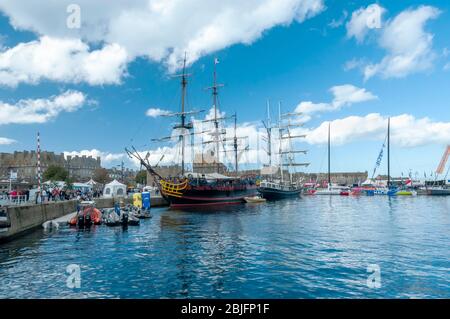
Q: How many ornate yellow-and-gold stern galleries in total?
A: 1